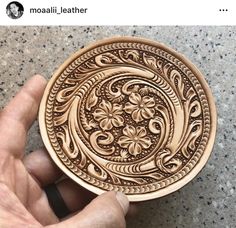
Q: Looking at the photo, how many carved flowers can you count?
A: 3